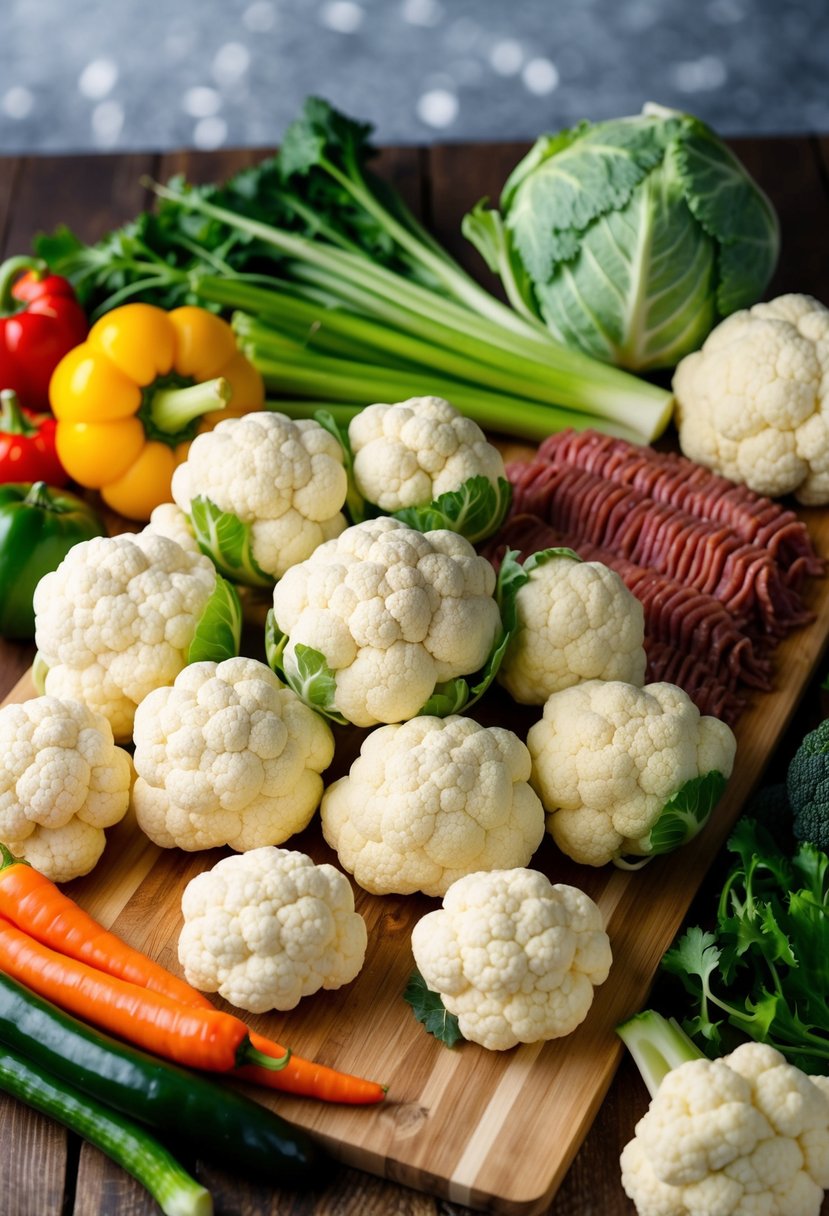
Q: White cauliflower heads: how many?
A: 13